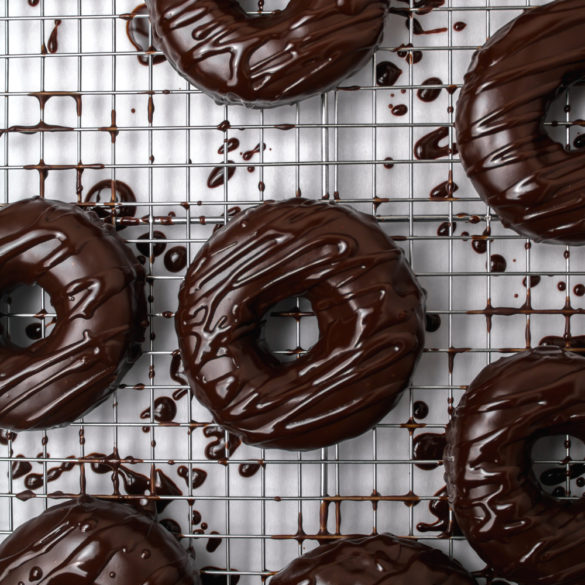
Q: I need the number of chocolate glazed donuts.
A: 7